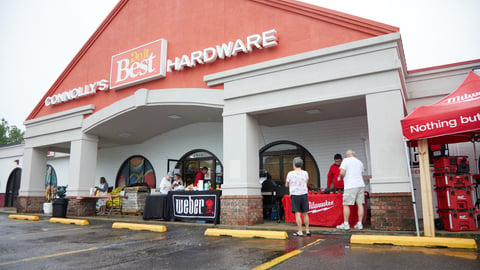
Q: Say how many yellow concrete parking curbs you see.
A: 5